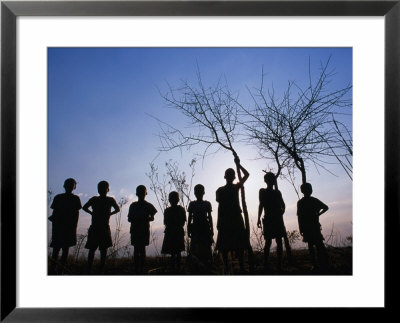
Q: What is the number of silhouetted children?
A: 8